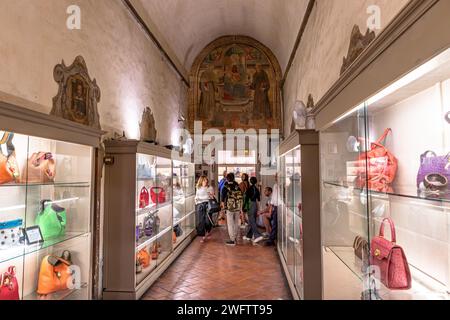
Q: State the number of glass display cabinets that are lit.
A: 4